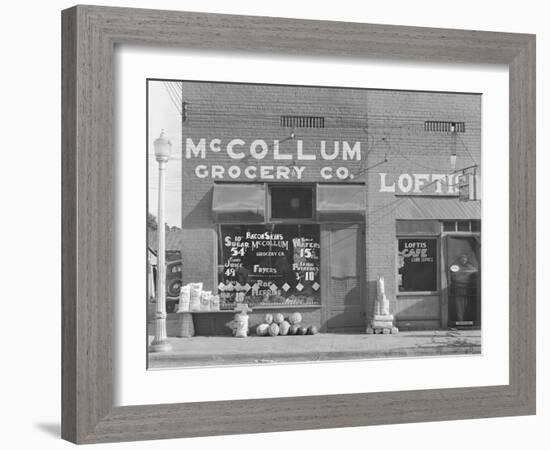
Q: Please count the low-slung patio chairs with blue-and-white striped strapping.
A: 0